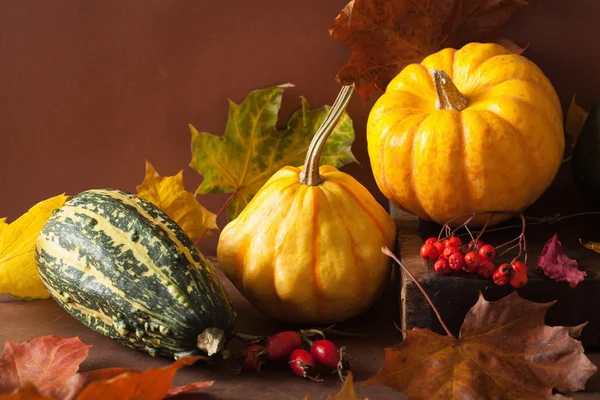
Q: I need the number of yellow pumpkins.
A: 2